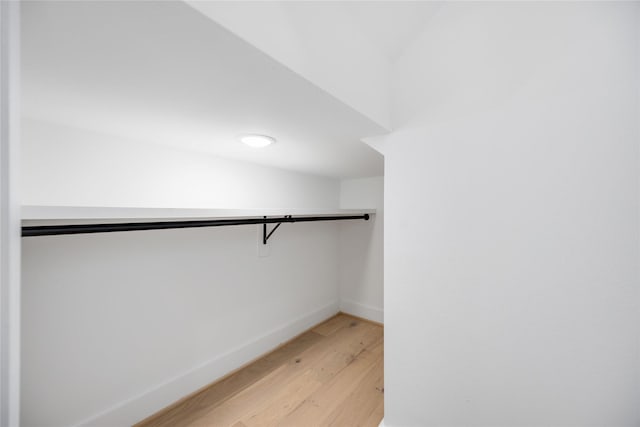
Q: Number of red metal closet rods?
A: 0